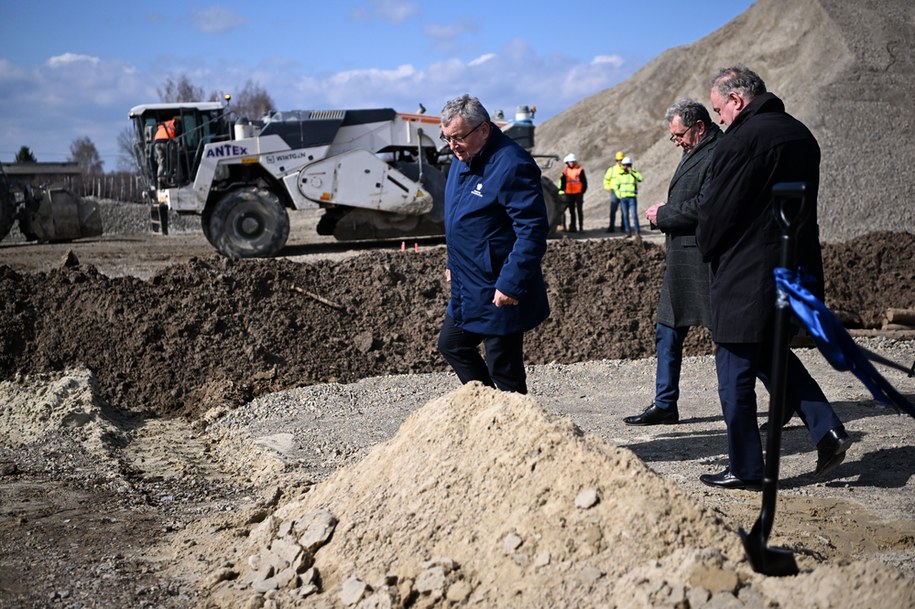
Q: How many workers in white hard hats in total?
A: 2